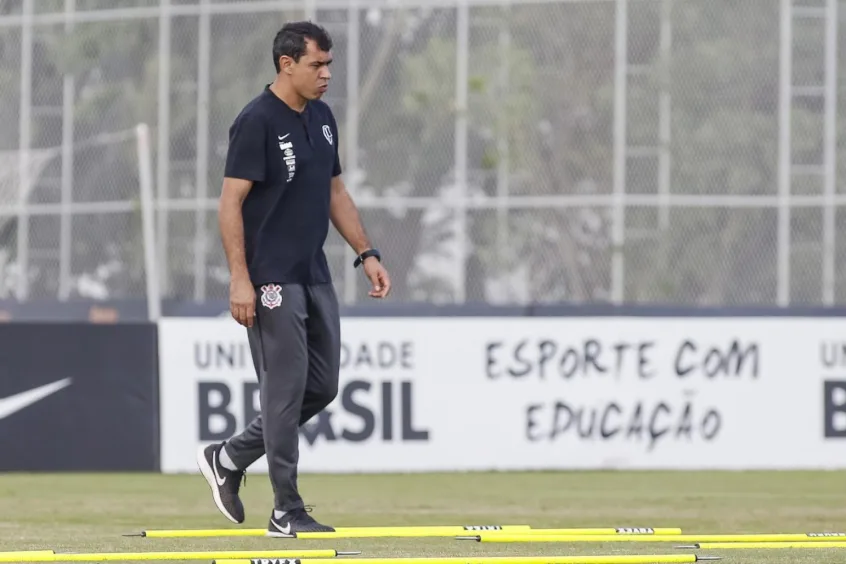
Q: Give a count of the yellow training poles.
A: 7